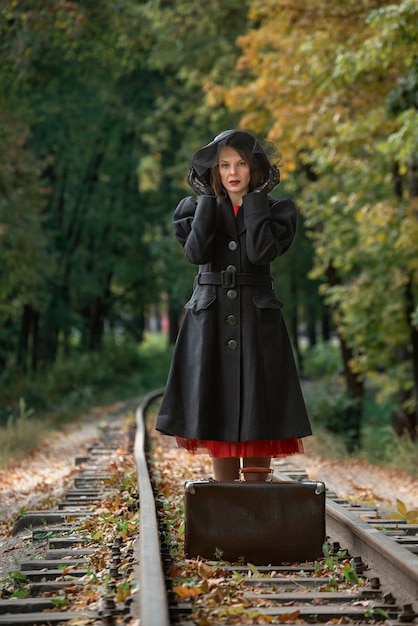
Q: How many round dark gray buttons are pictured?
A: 5